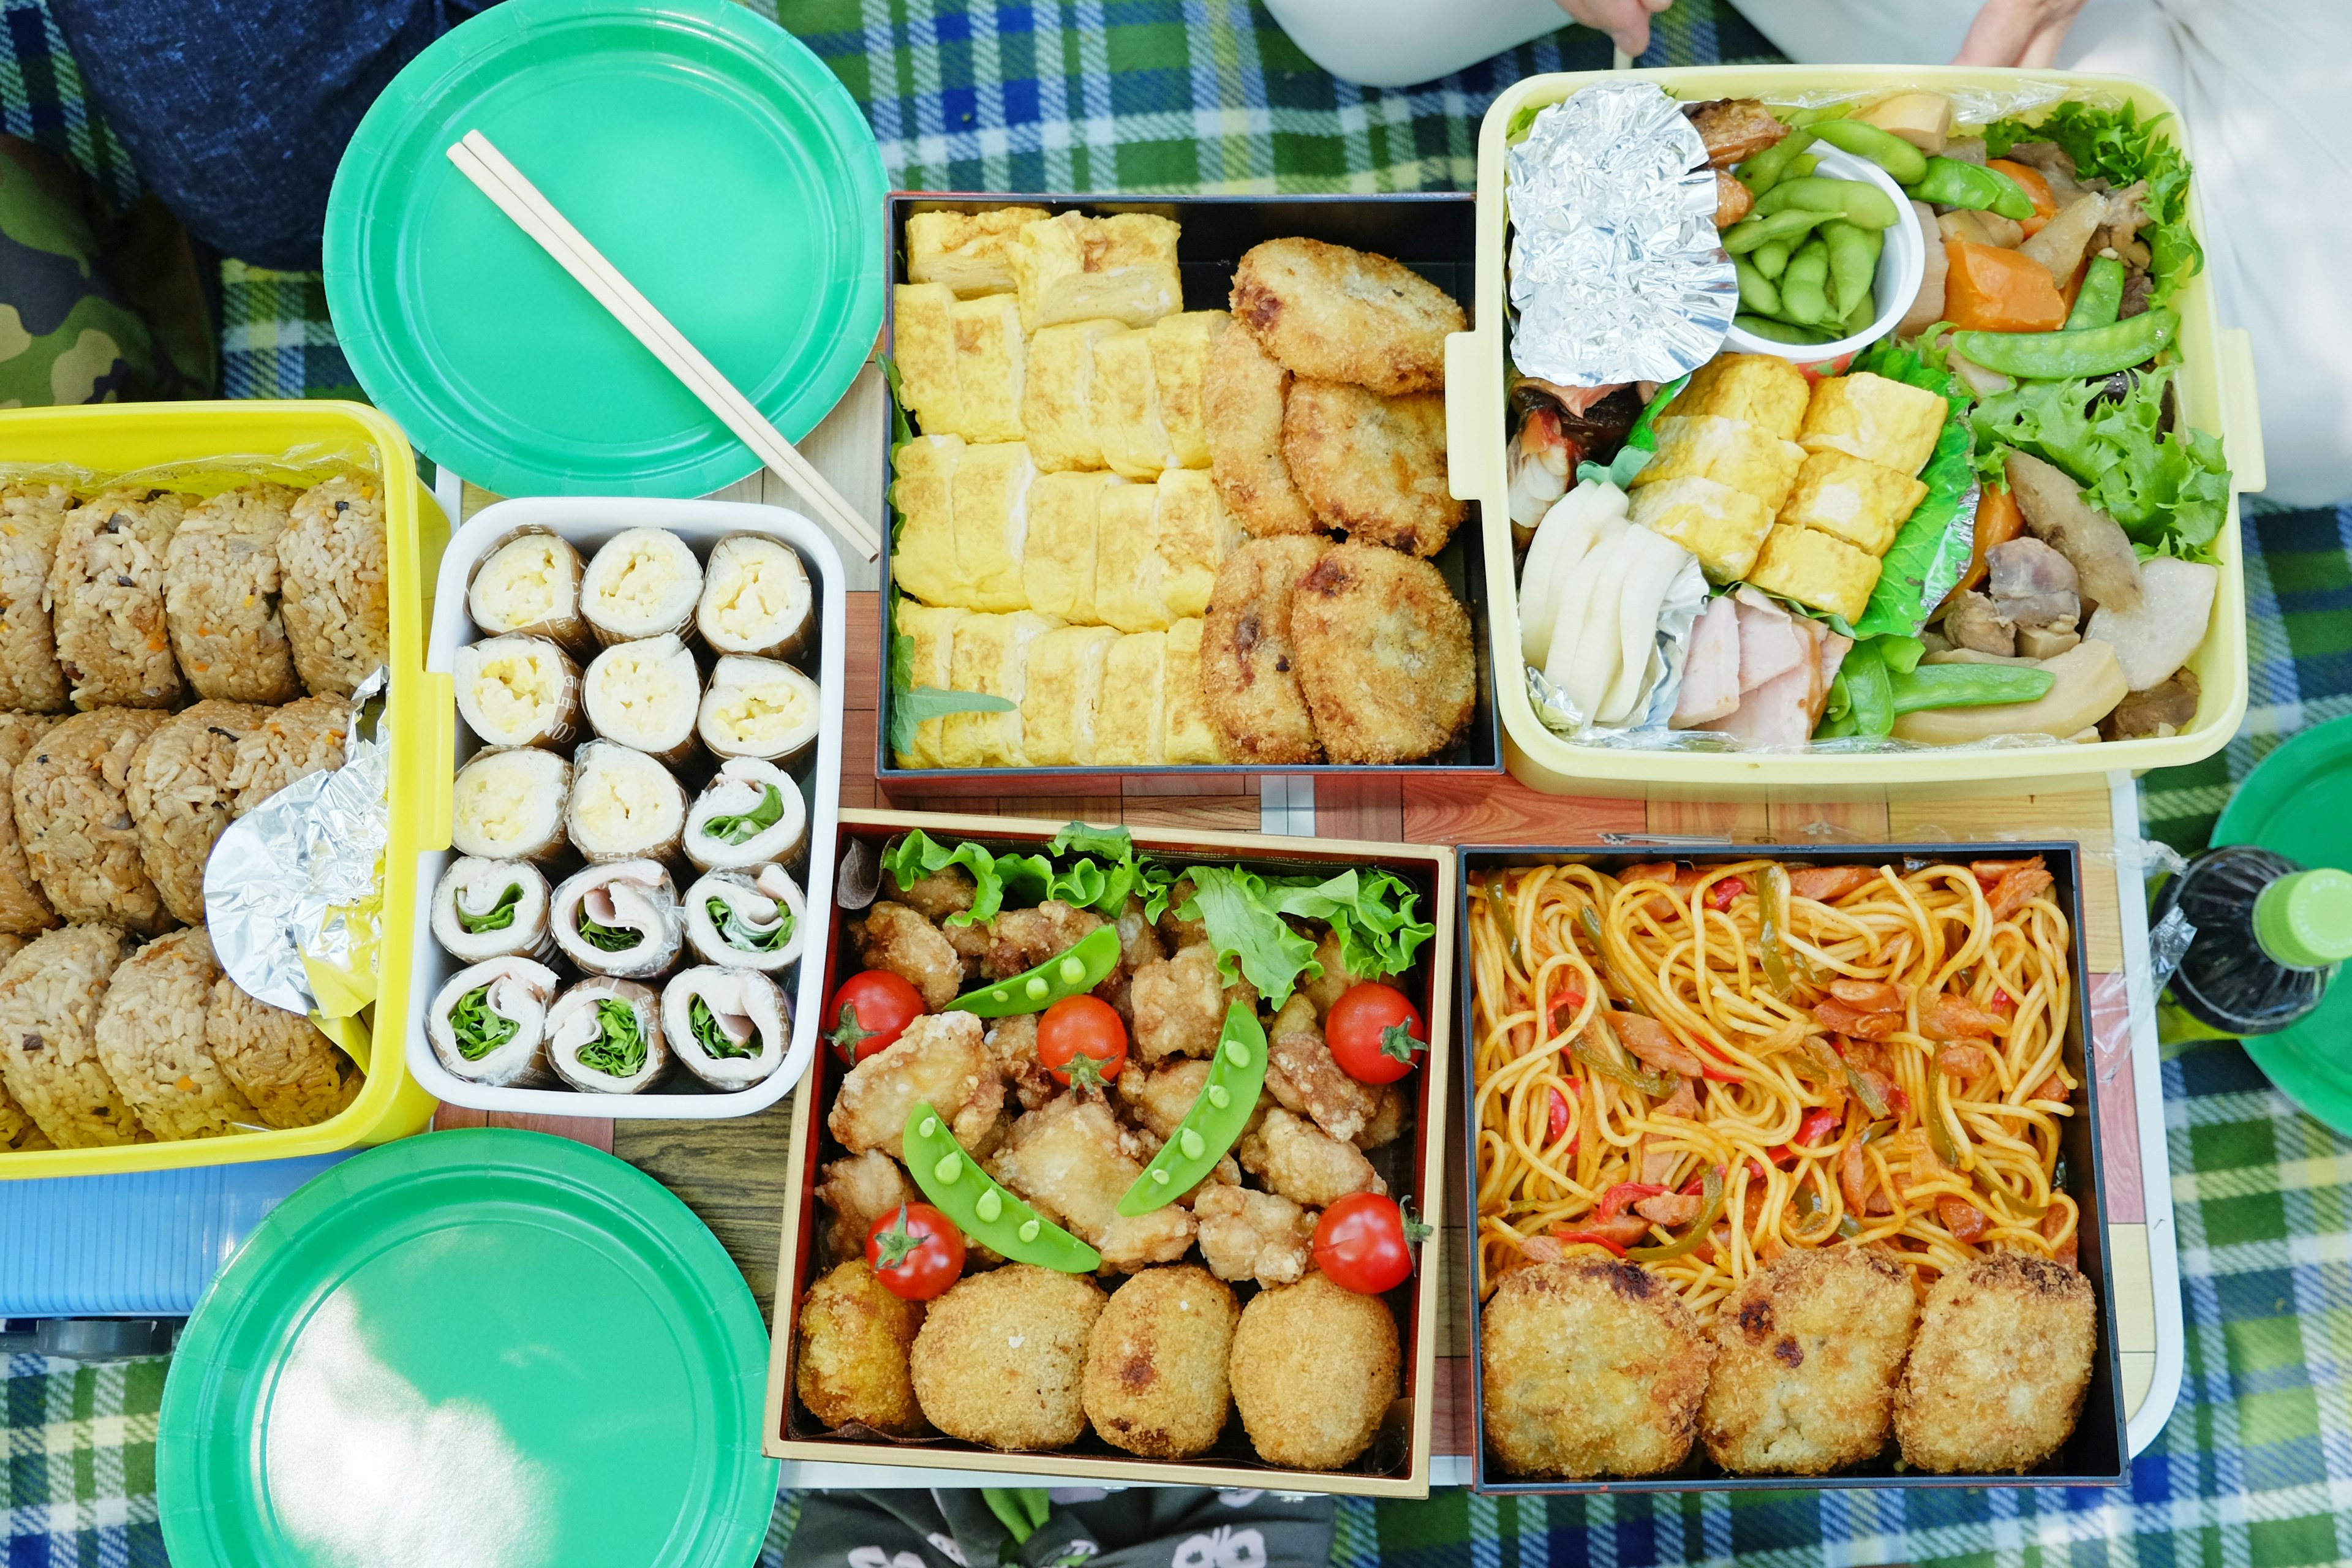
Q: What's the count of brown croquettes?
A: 12